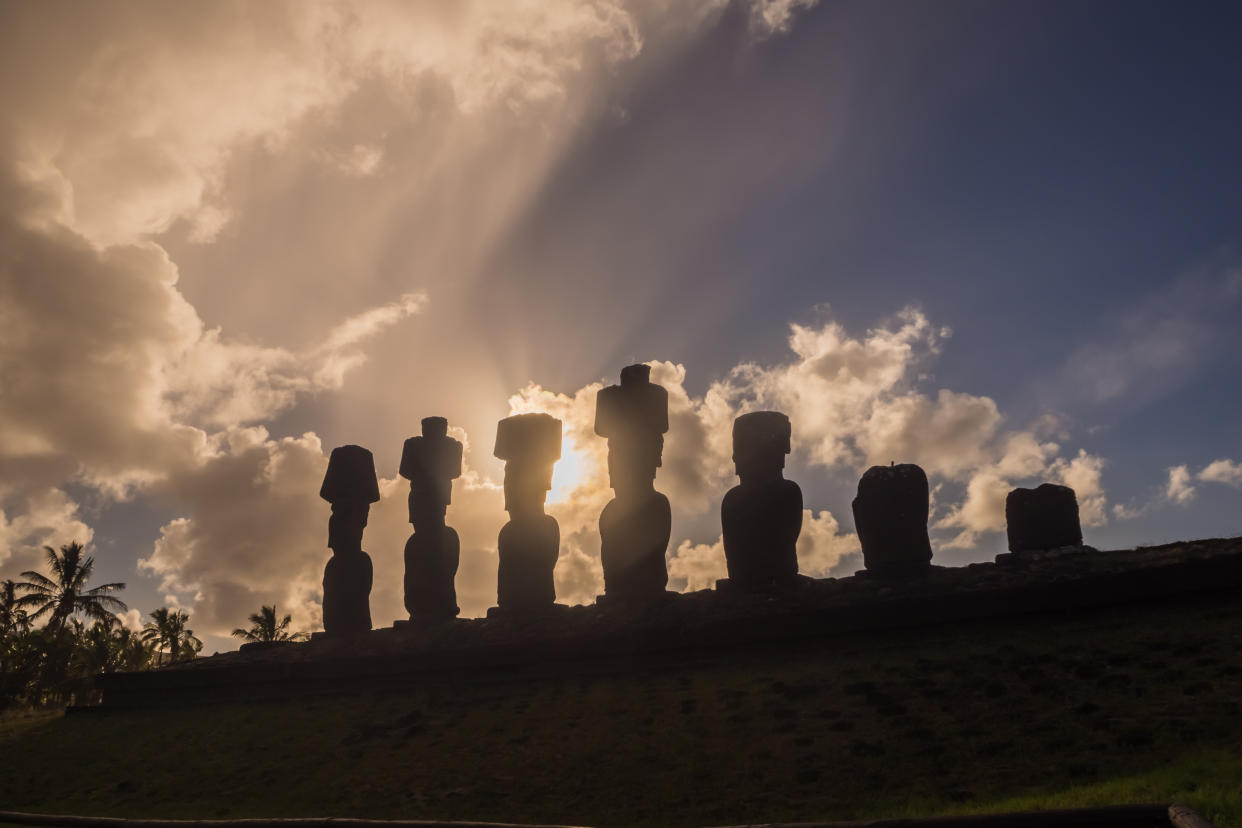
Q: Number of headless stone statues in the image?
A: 2